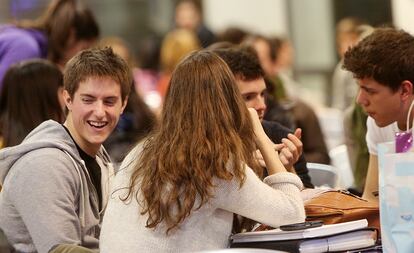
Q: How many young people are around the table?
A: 4